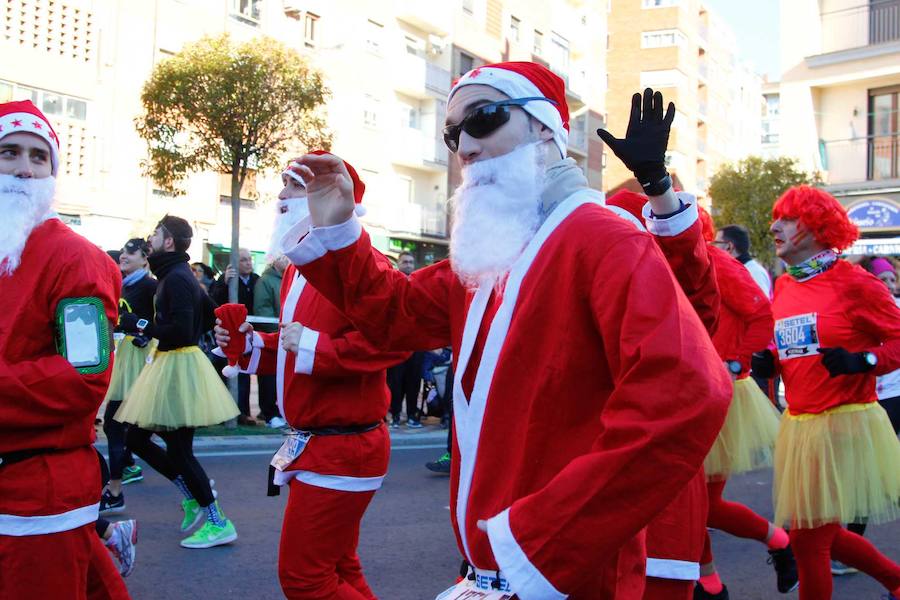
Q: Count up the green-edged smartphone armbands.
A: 1